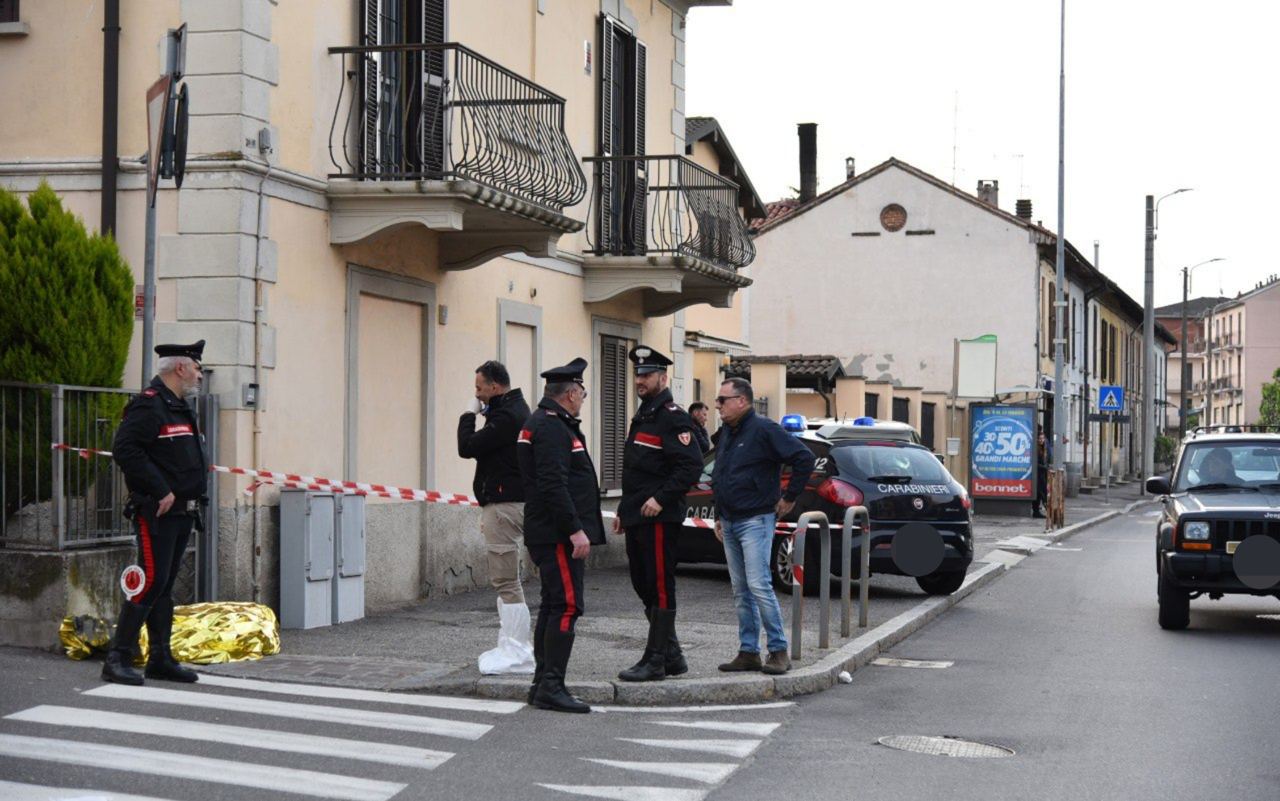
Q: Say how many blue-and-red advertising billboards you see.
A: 1